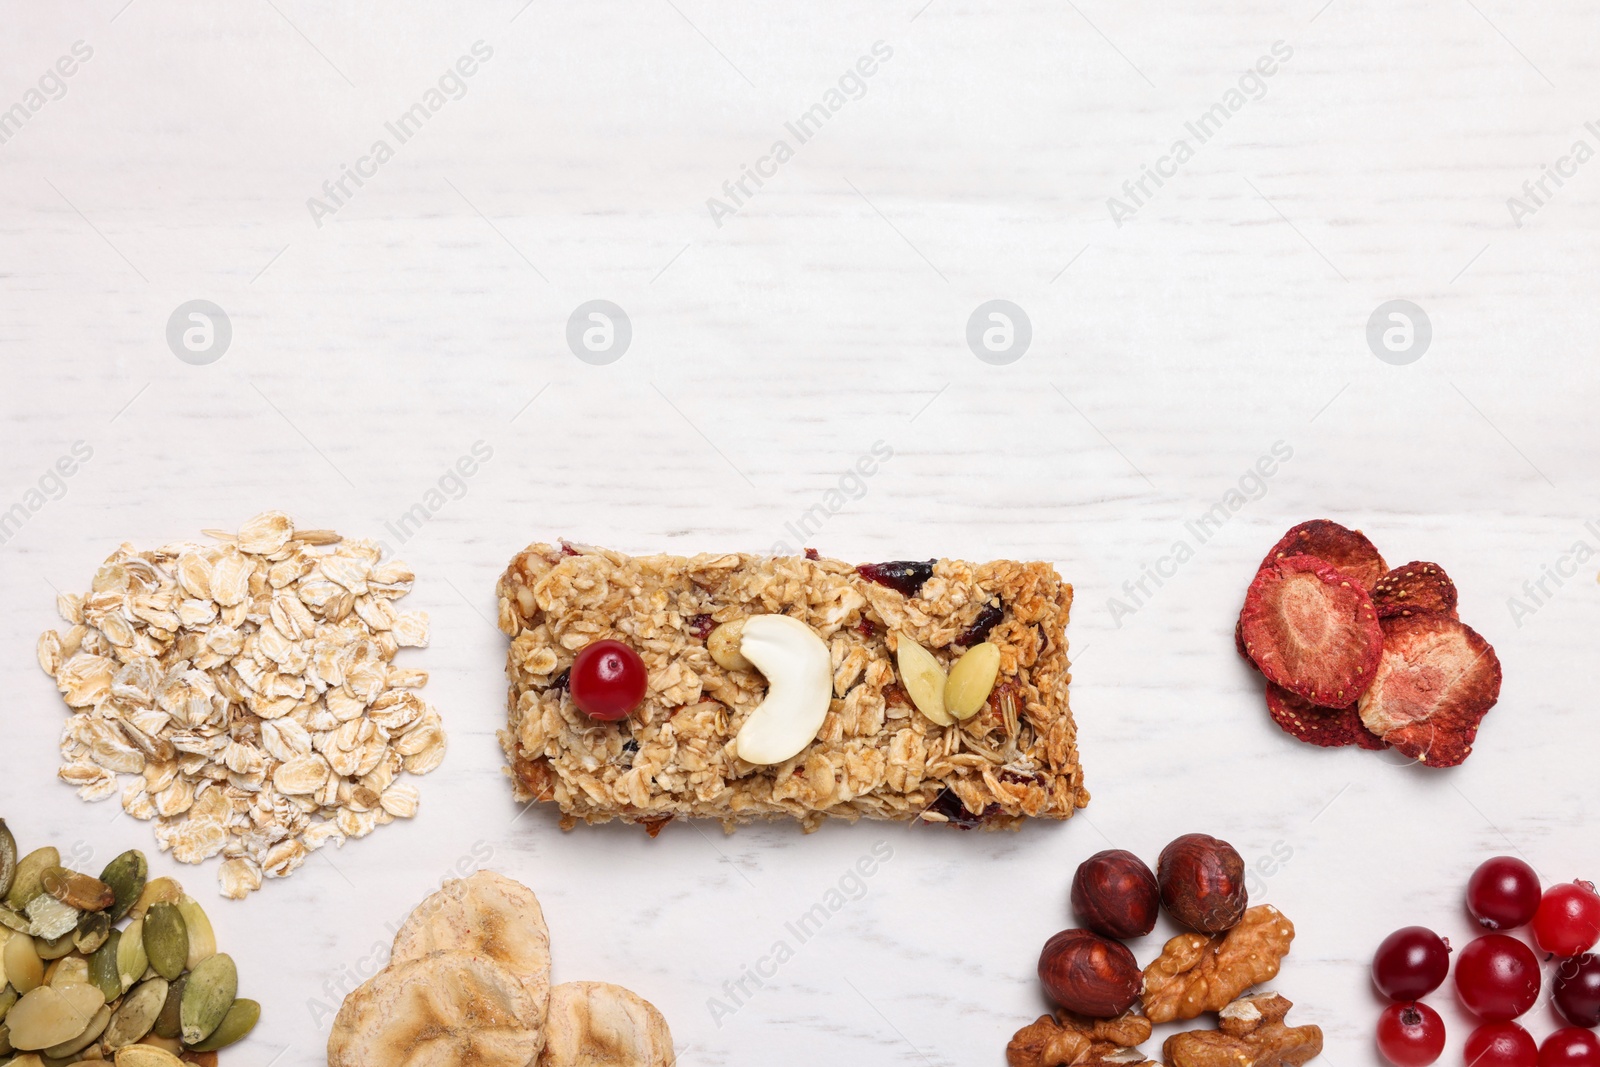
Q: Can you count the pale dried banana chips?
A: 3